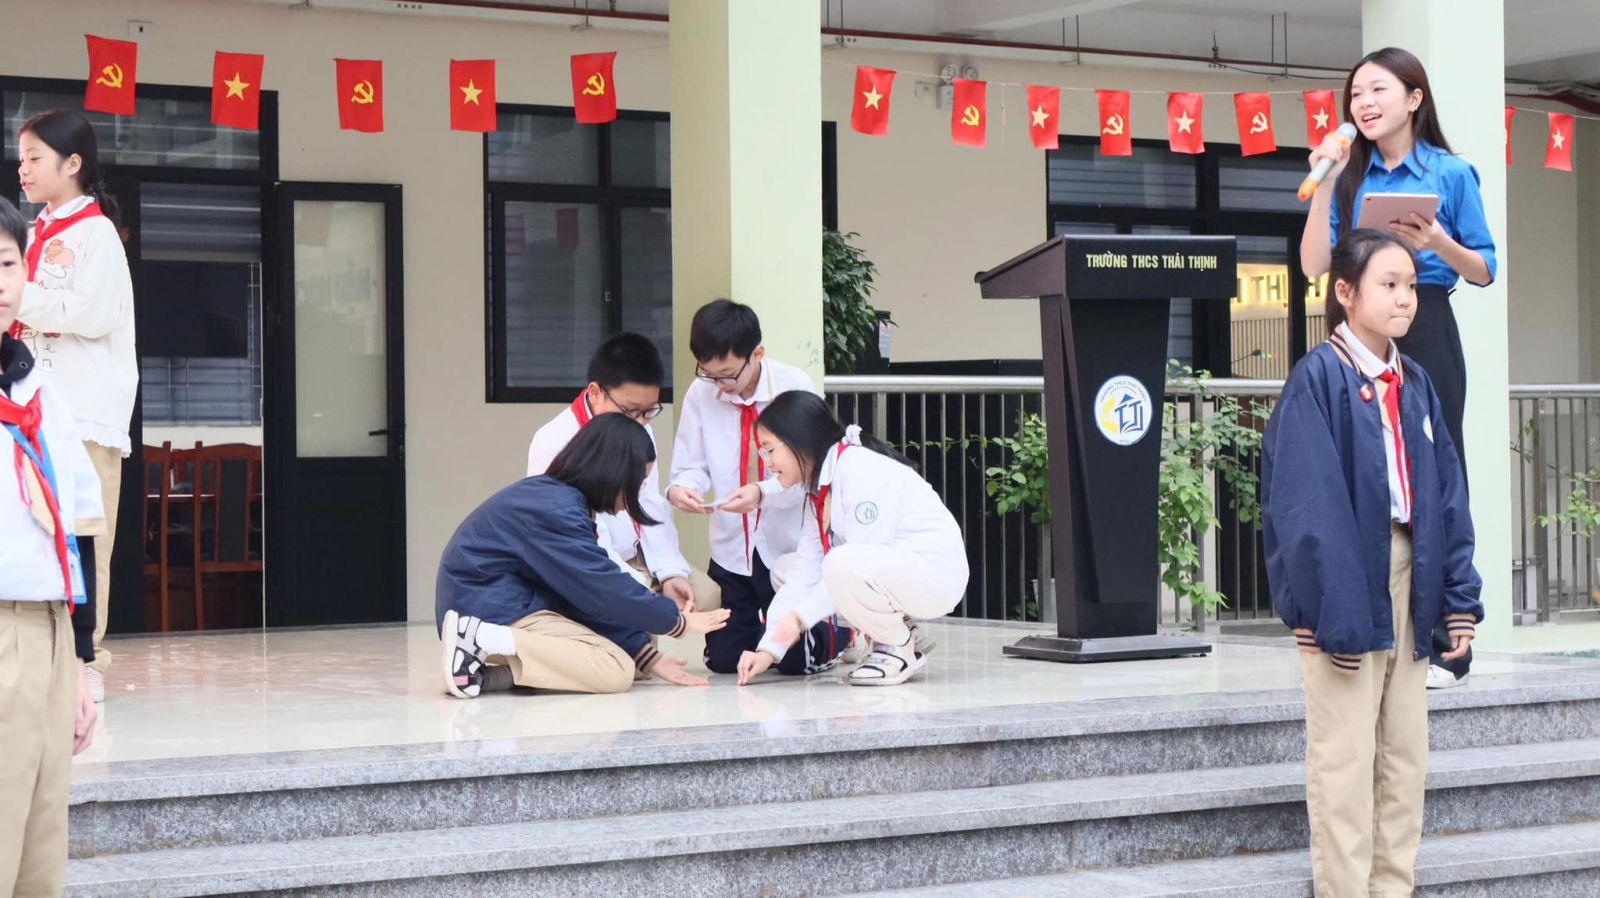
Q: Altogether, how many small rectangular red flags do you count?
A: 14